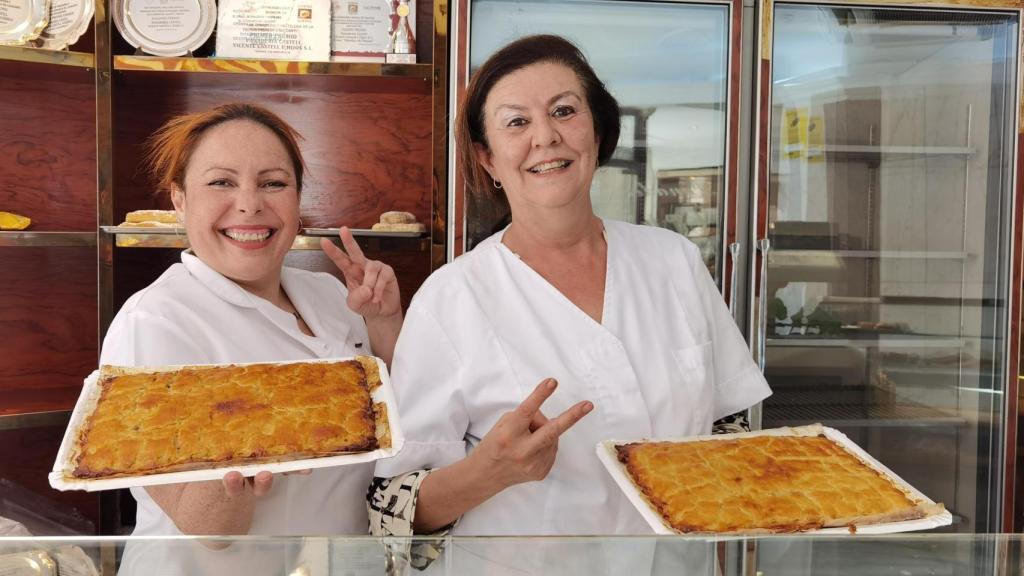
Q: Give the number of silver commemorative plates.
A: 3